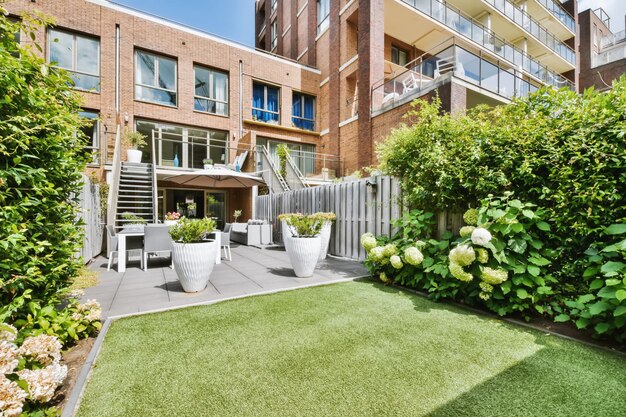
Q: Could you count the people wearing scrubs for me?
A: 0